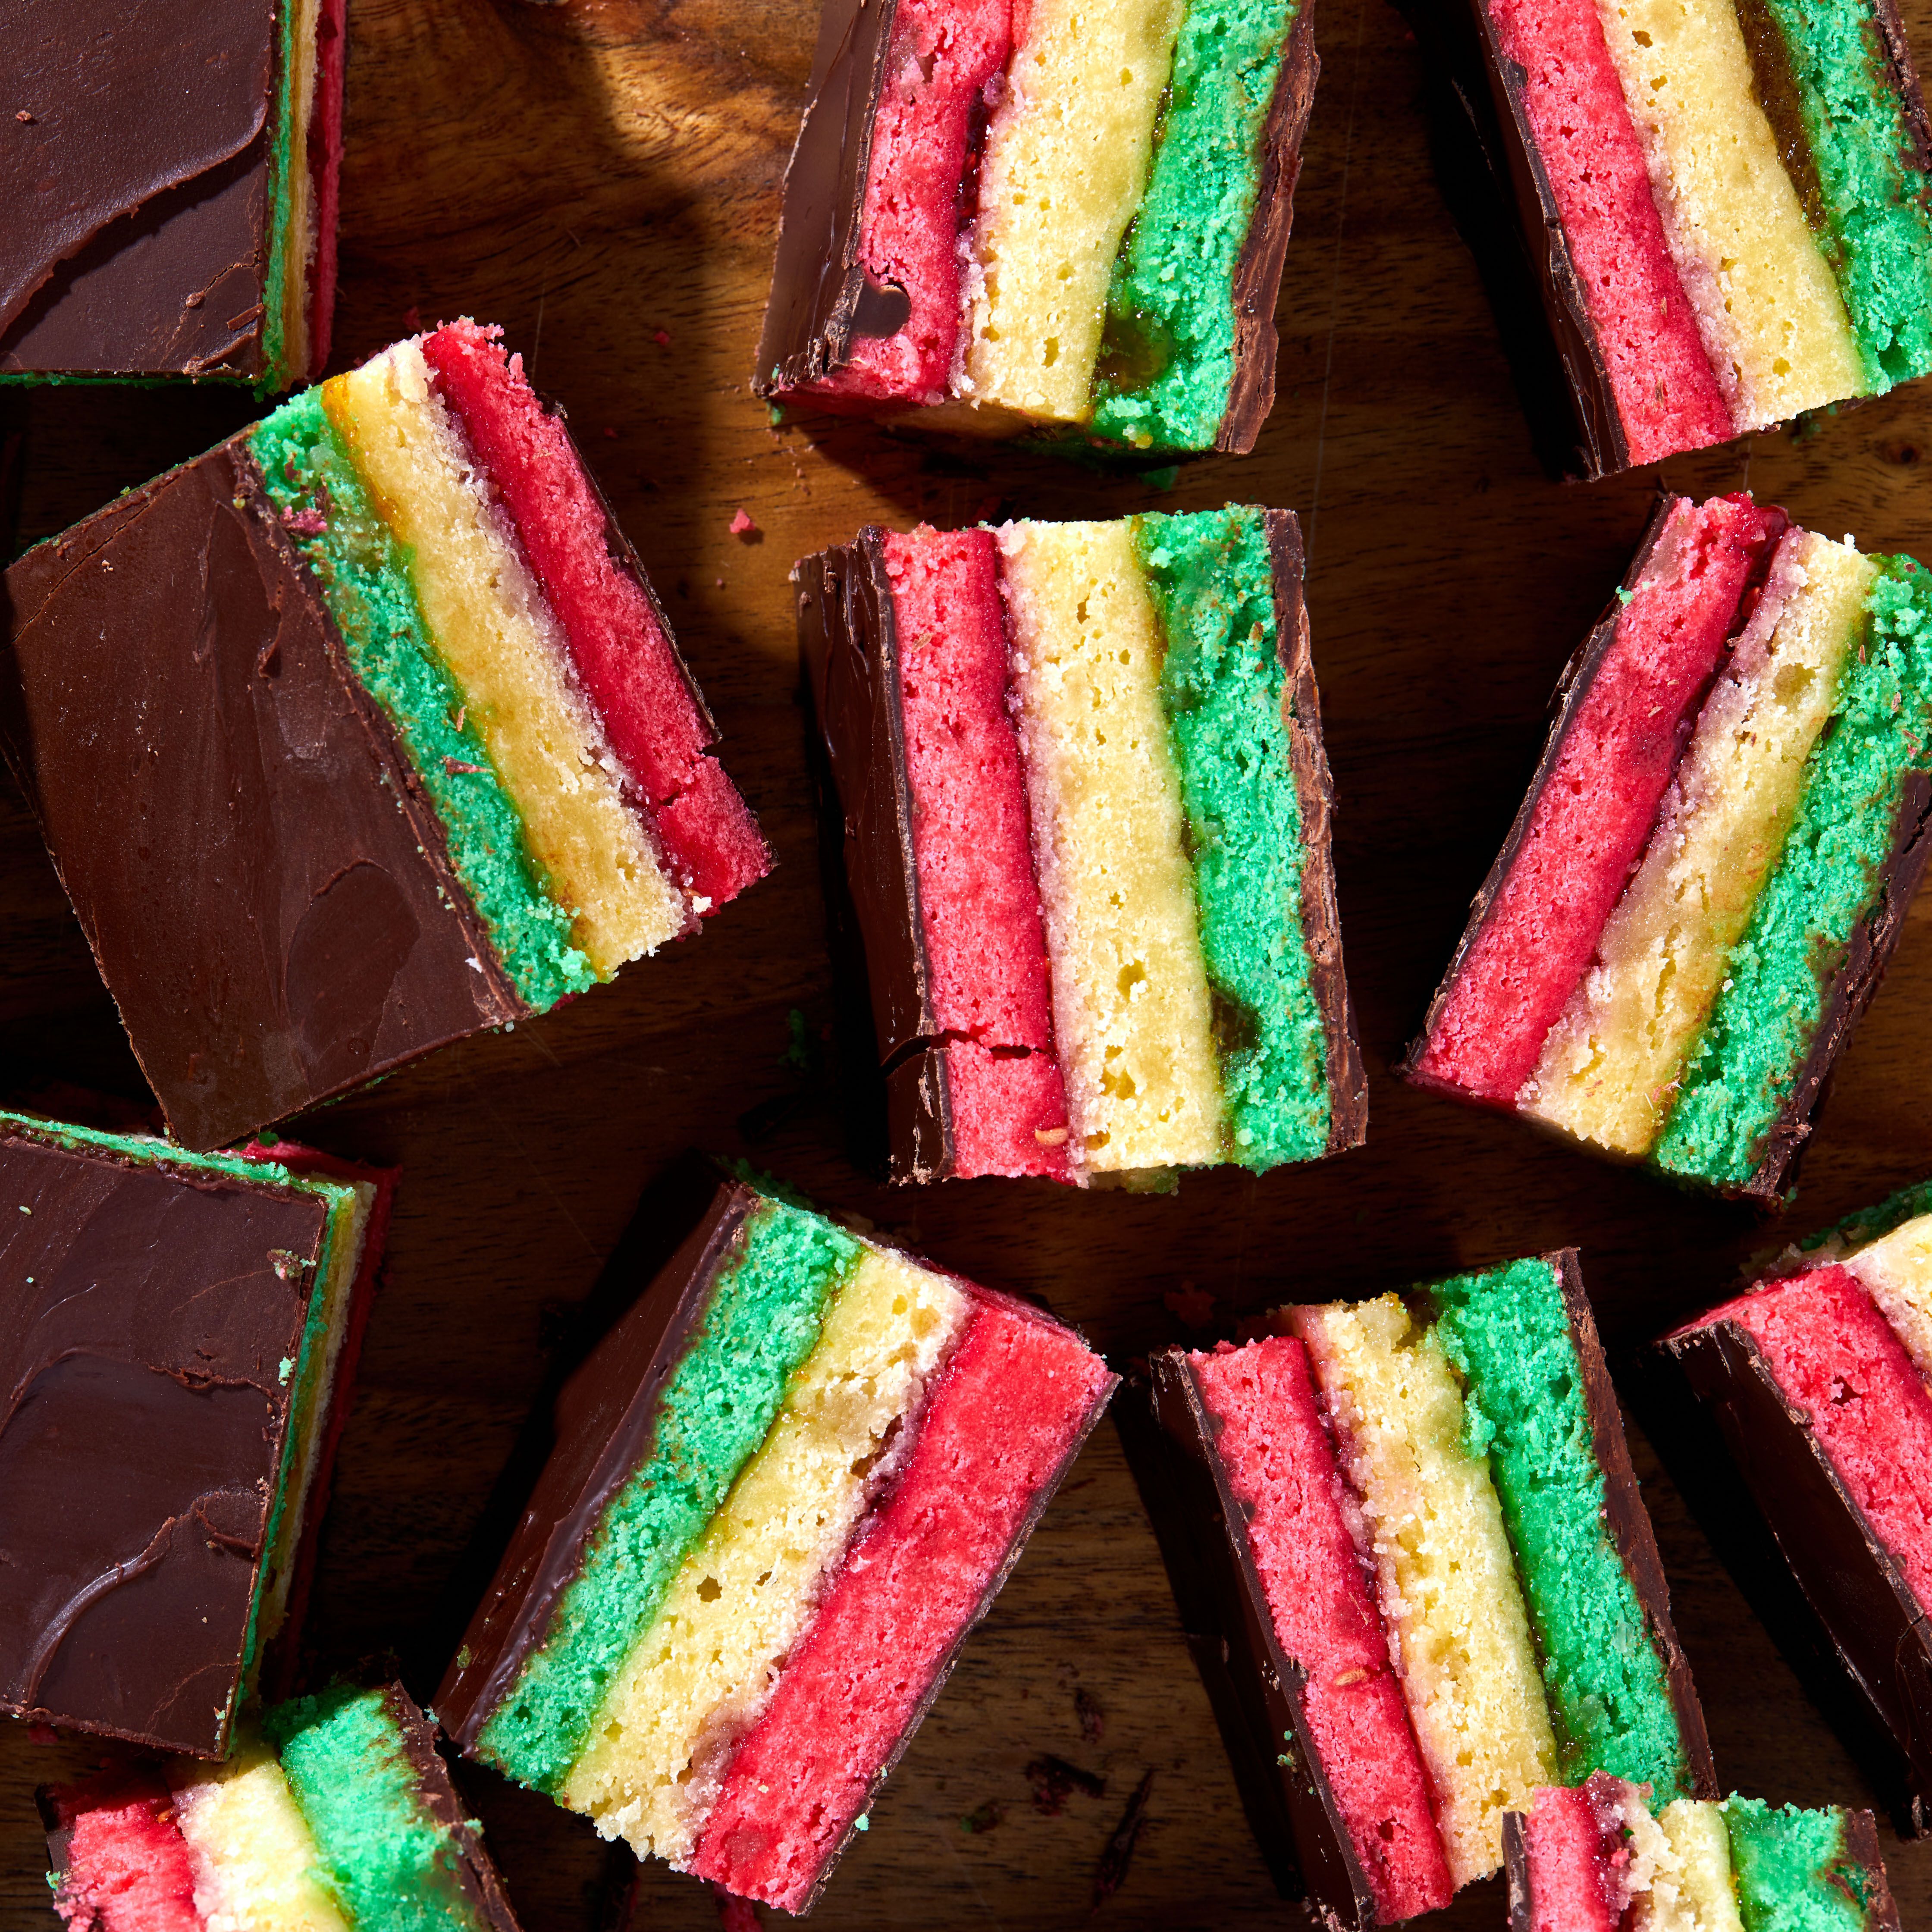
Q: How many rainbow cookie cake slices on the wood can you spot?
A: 12